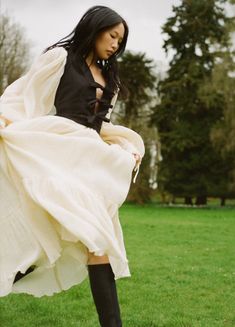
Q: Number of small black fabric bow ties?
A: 3